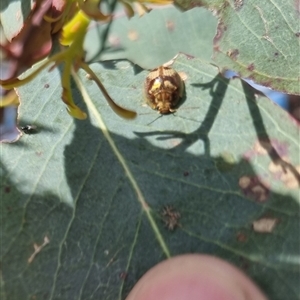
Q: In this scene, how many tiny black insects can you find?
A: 1